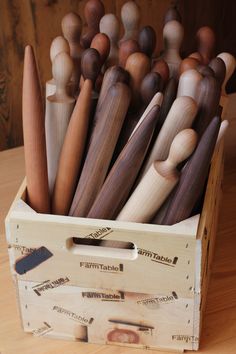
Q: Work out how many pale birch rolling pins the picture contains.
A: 11